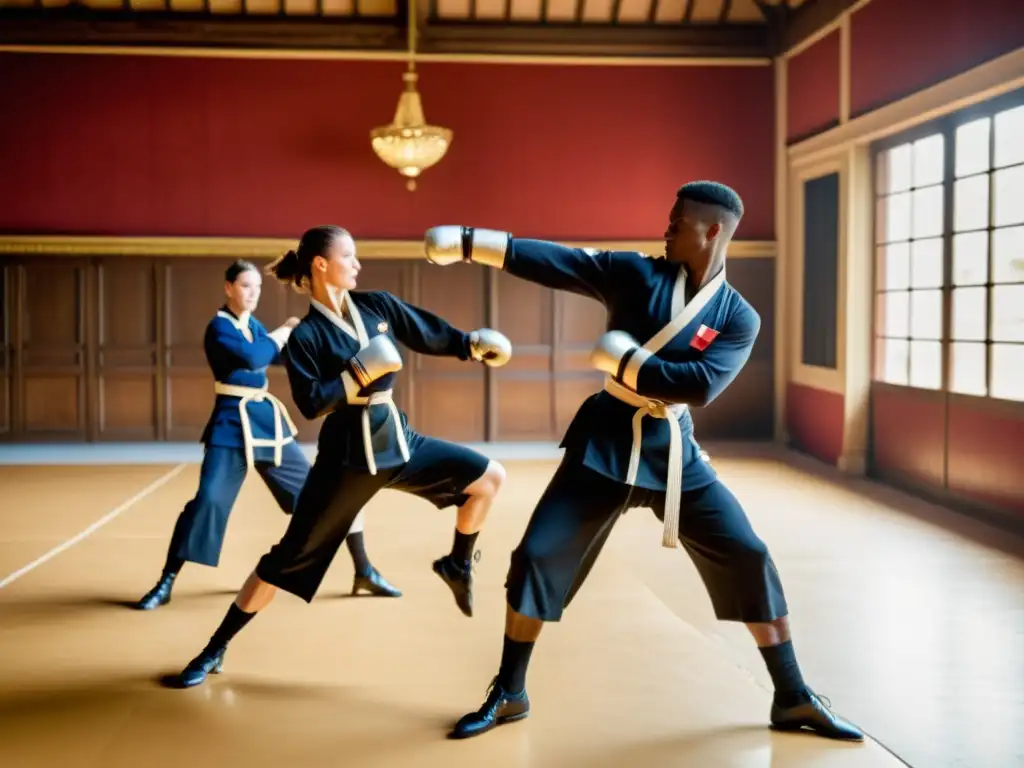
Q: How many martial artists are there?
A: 3